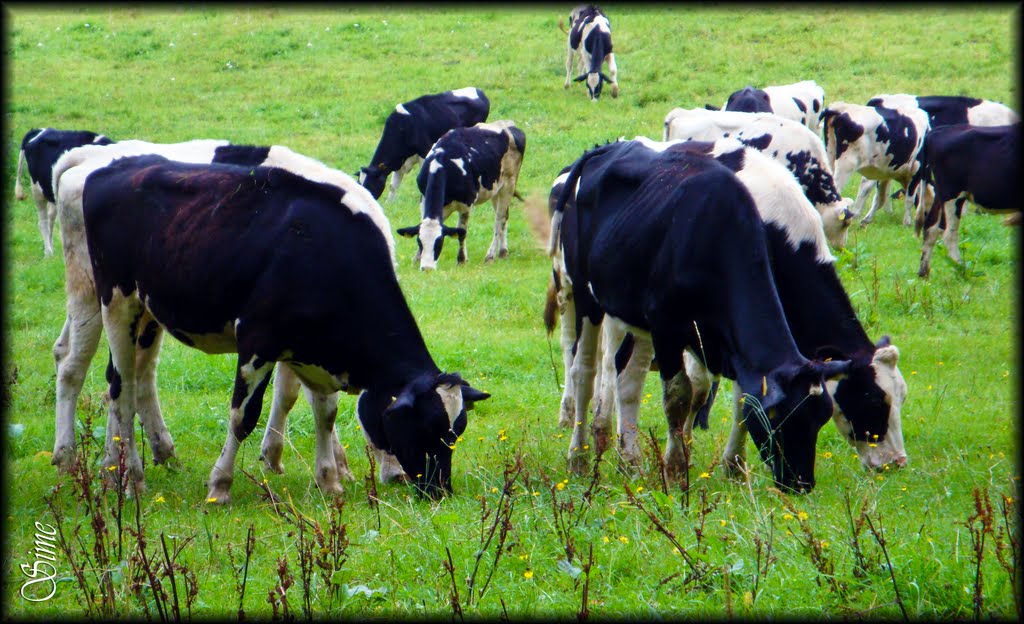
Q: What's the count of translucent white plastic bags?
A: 0